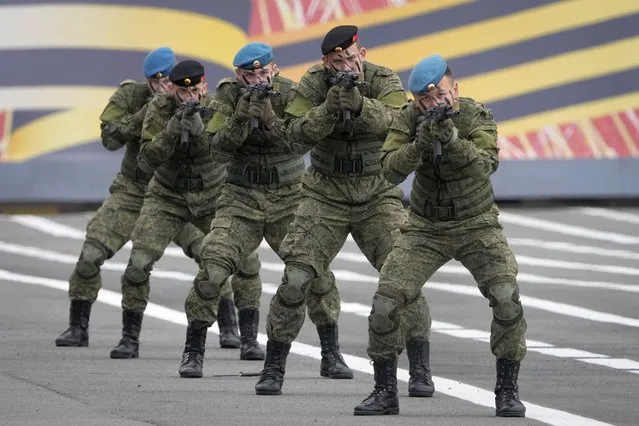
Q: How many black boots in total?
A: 10